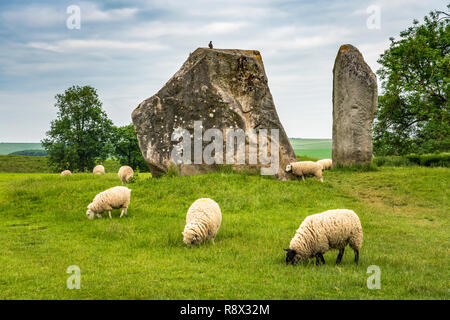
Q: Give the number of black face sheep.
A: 1